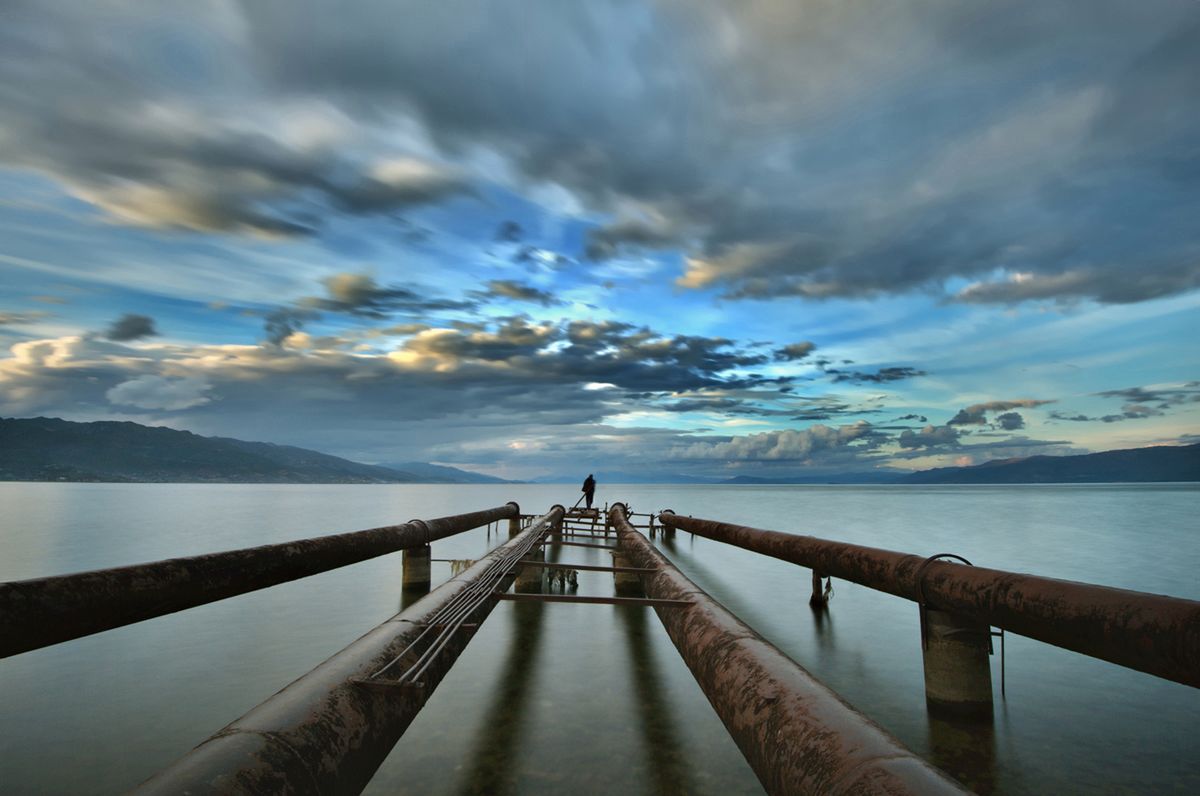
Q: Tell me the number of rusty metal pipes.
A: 4